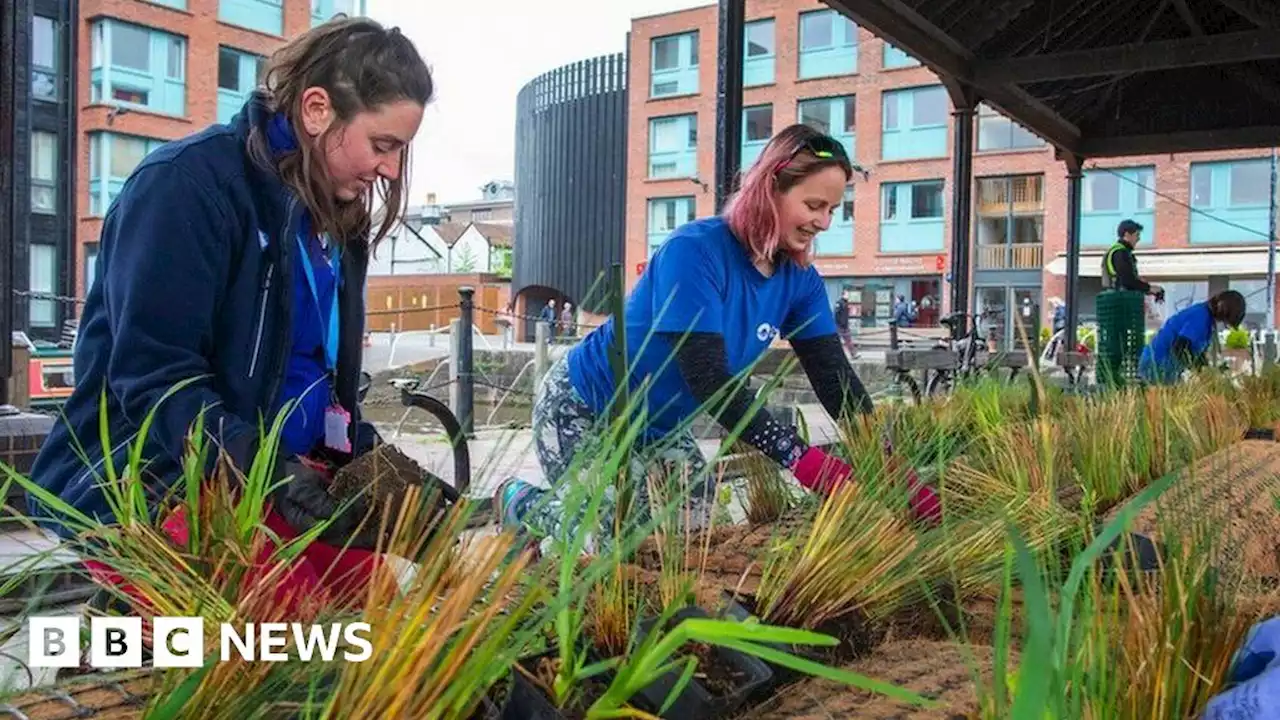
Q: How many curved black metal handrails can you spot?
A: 1